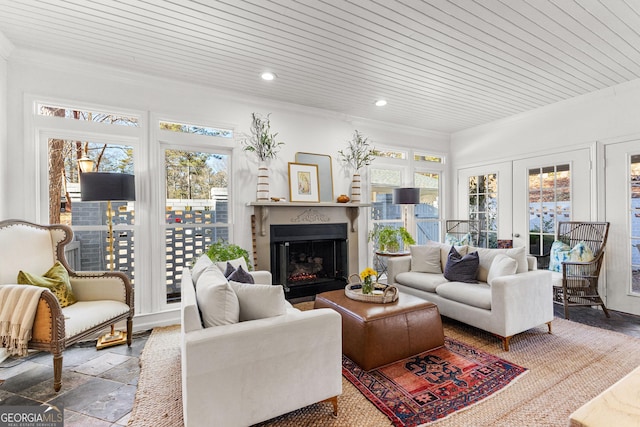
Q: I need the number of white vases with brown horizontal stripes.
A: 2